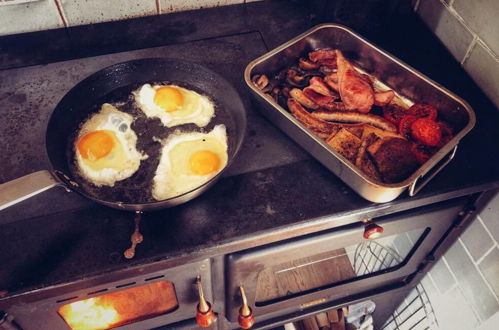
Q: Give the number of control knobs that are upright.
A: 2